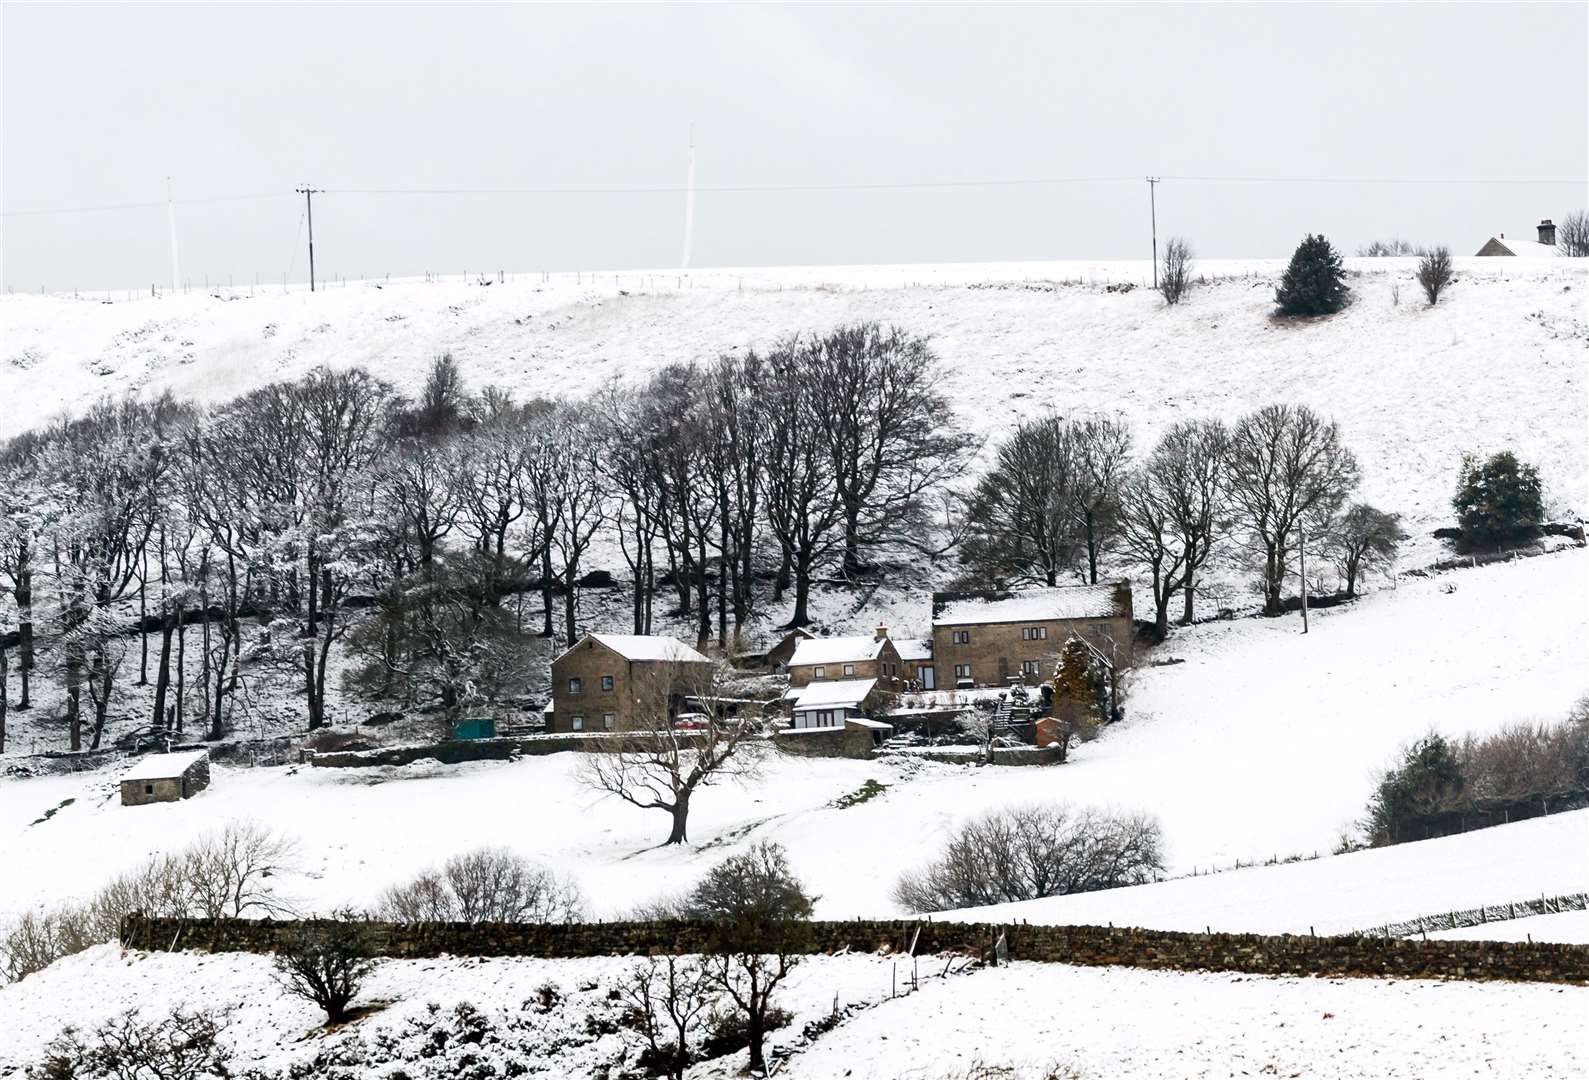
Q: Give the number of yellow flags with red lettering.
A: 0